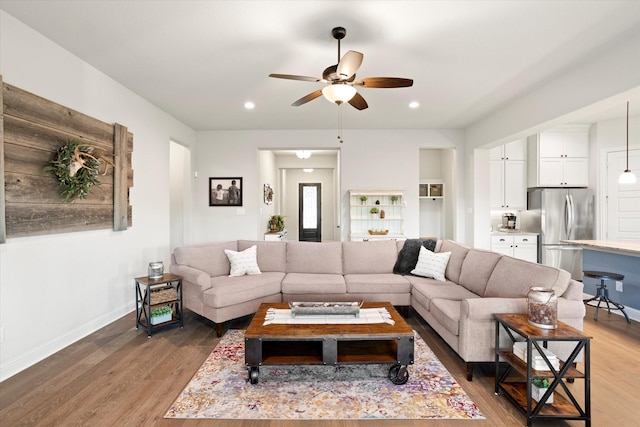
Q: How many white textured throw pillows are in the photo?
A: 2